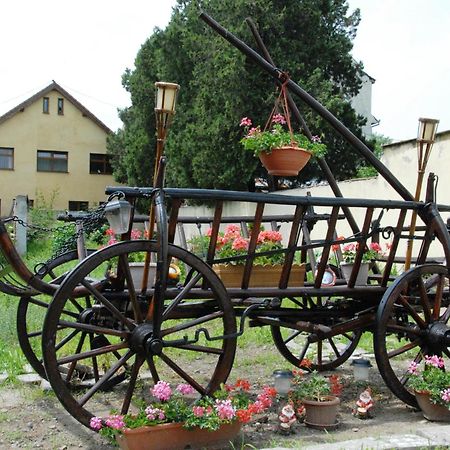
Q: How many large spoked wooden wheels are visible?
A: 4